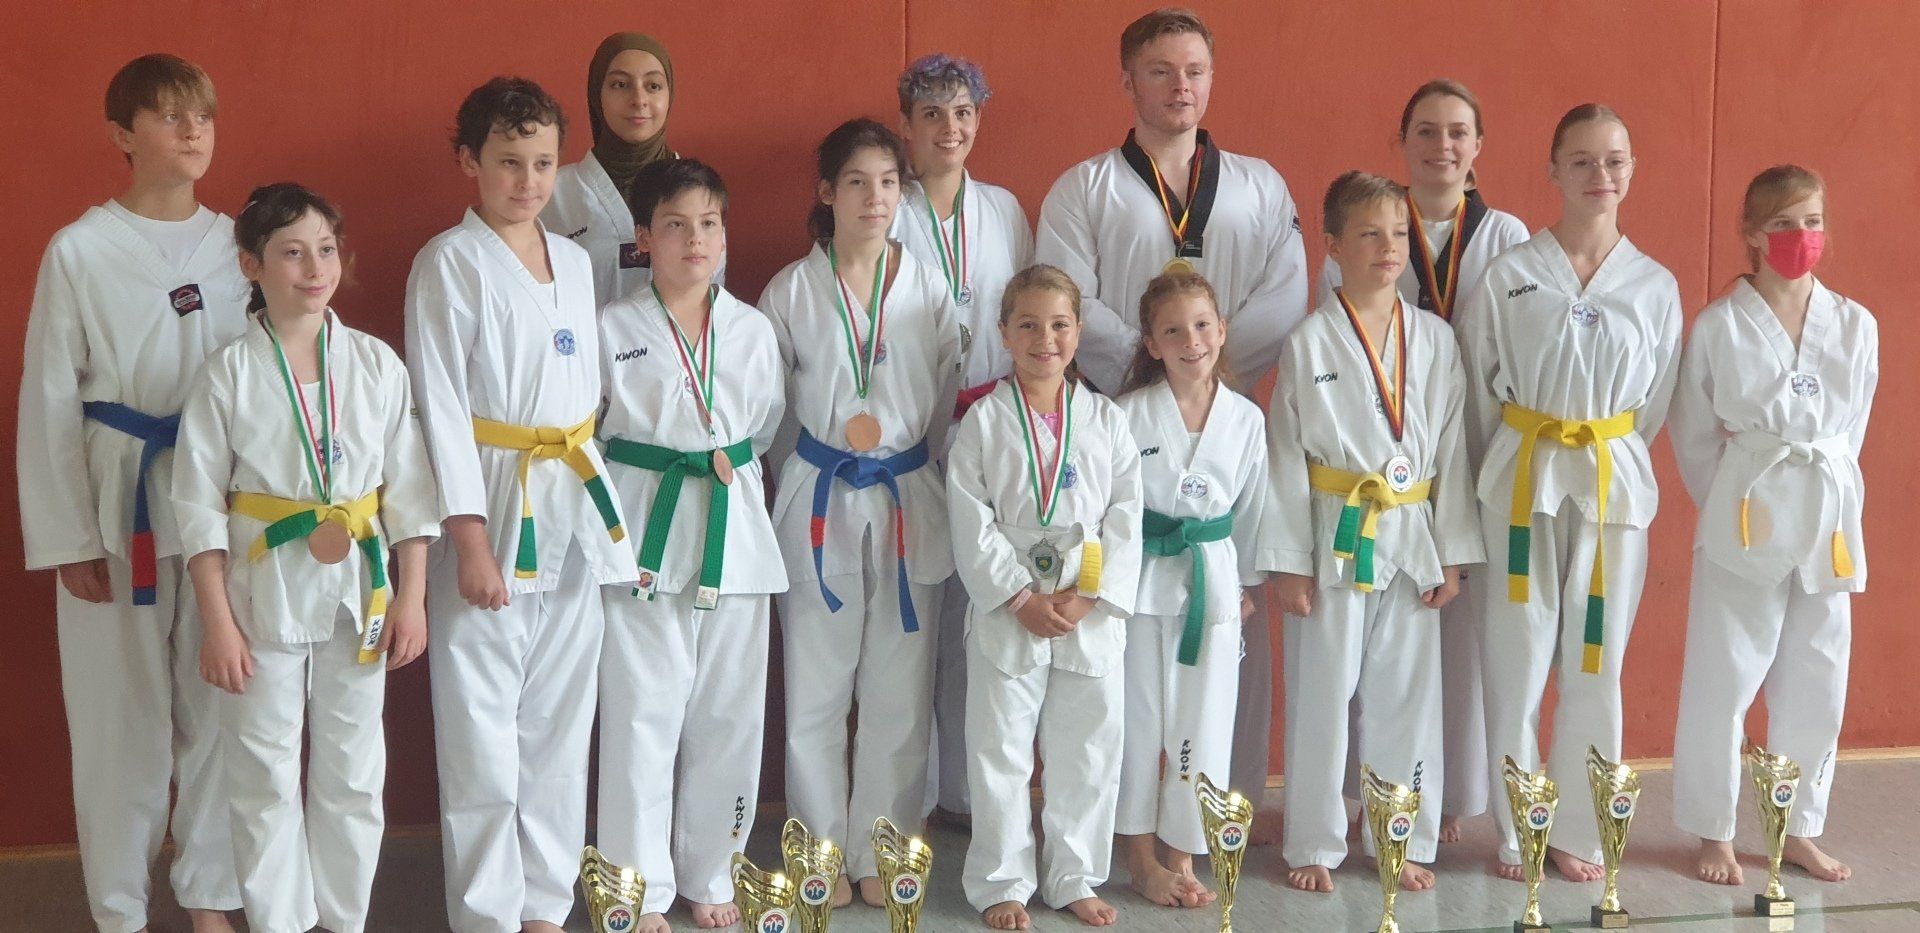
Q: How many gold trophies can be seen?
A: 9